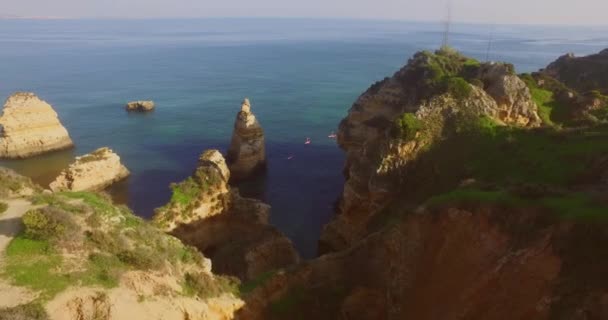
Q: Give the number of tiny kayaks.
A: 3